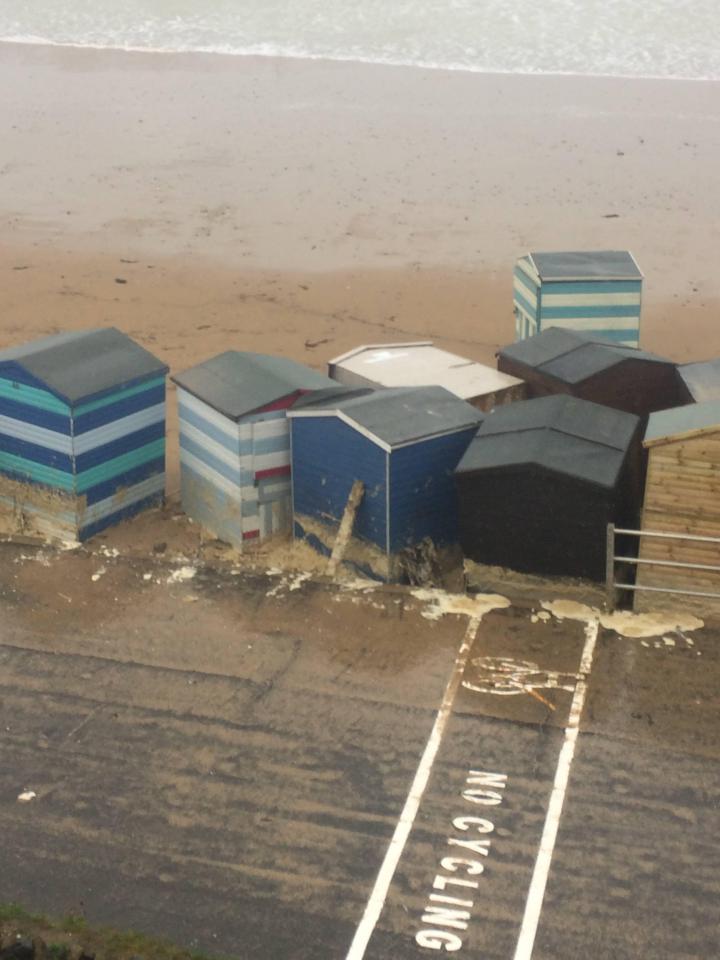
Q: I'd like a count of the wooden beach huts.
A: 9